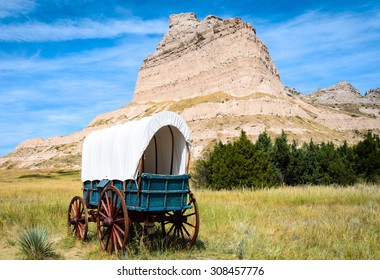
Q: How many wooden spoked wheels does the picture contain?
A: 3